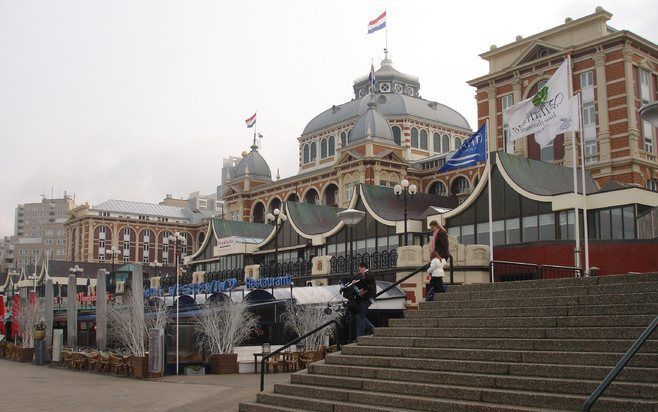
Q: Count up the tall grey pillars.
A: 4